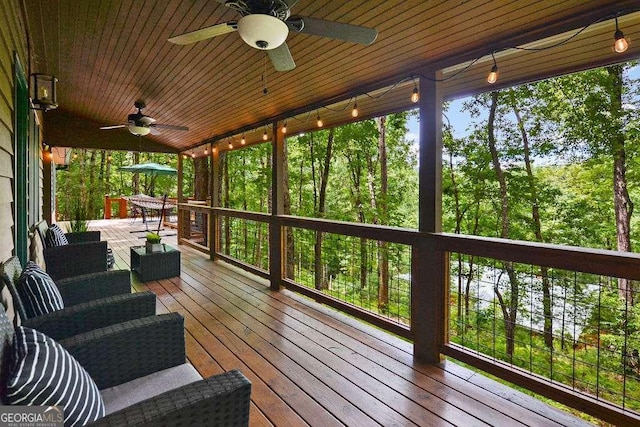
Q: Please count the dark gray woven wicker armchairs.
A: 3